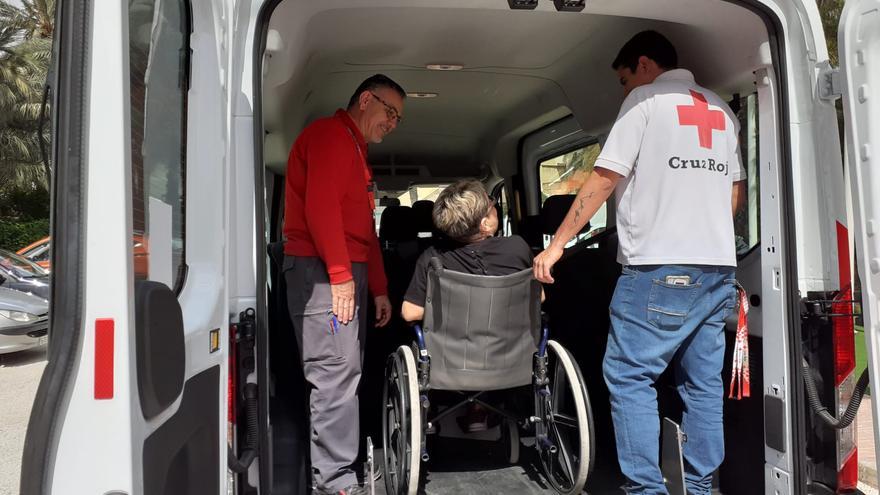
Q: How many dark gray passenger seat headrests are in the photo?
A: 3